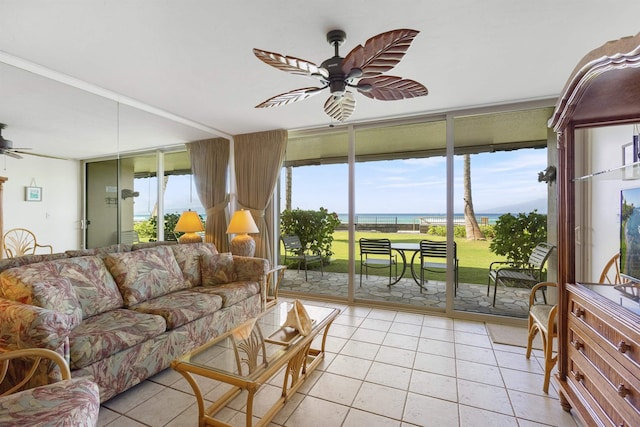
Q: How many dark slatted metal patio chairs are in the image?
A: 4